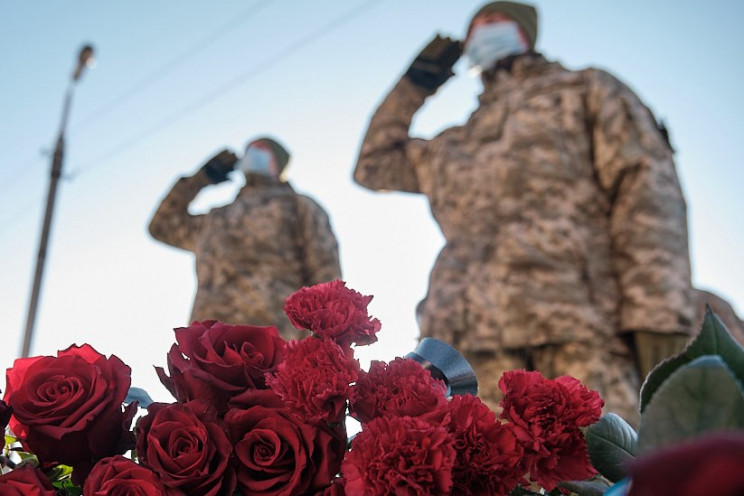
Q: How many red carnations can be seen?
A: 6